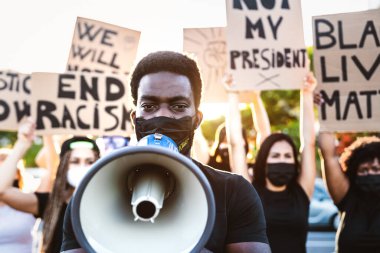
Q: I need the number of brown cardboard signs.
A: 6